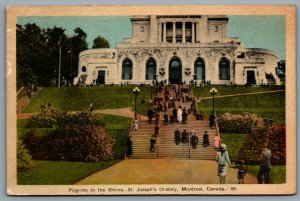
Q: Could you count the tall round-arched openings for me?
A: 5